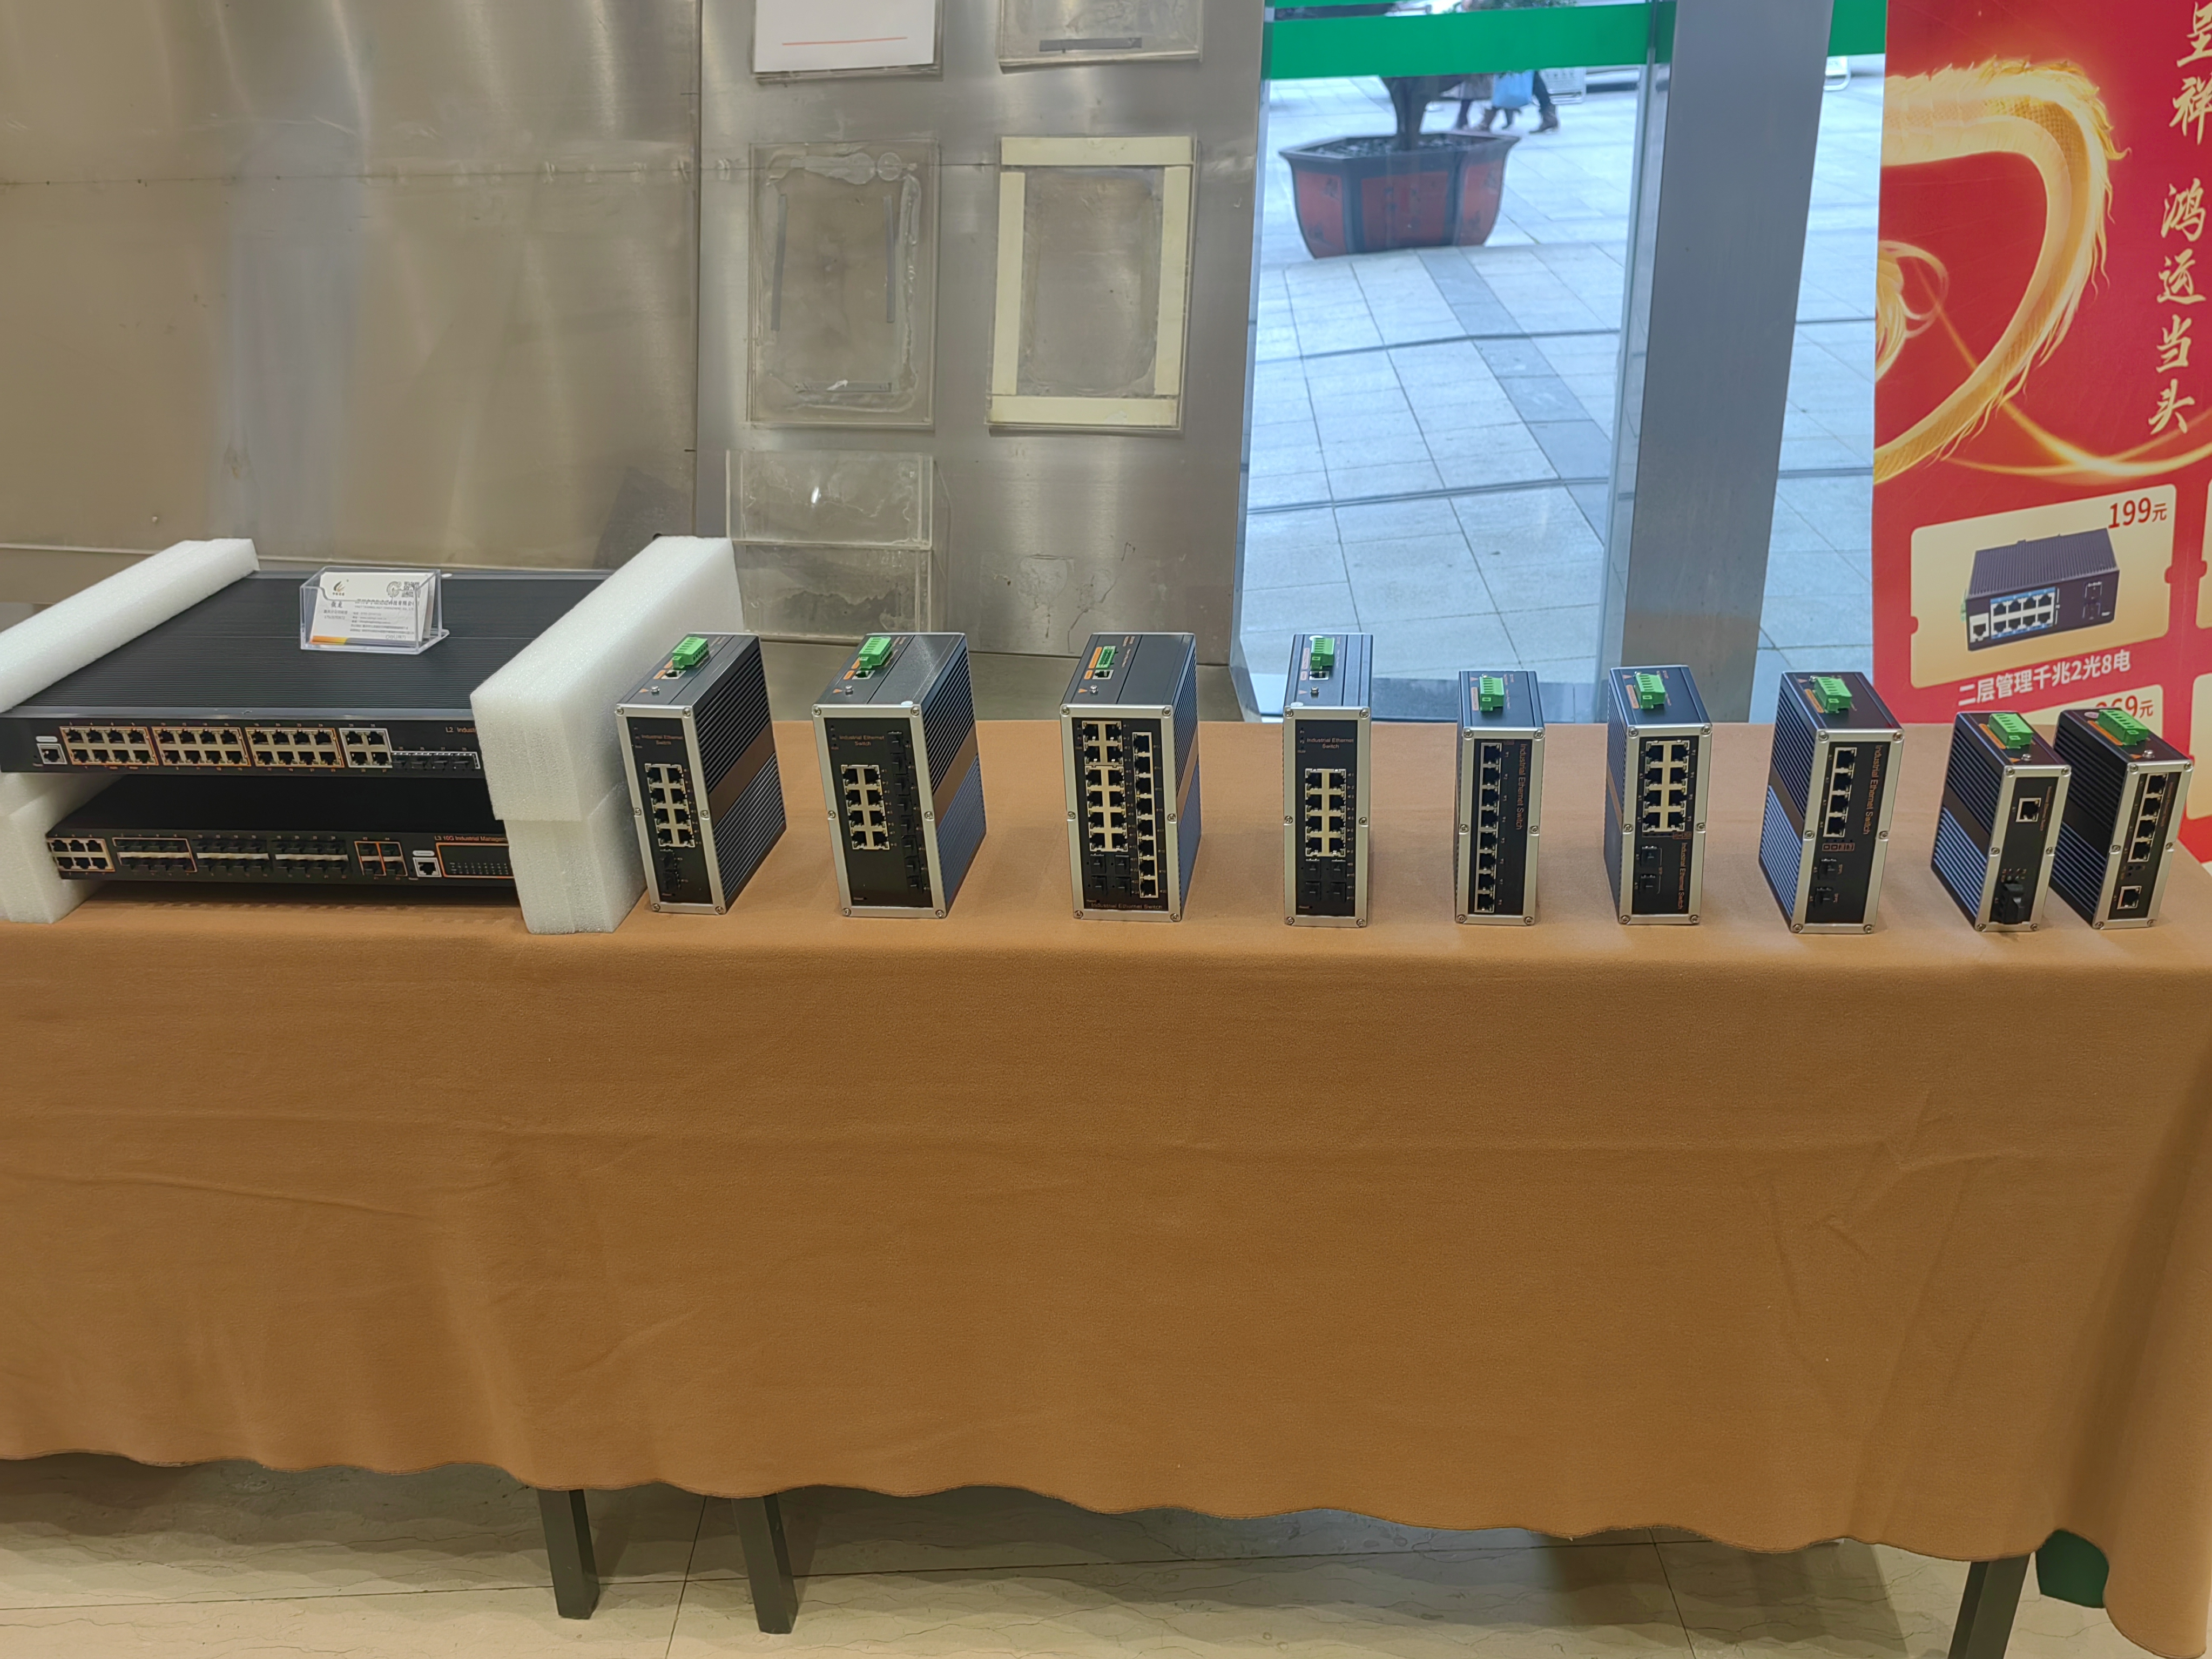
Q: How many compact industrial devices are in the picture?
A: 9